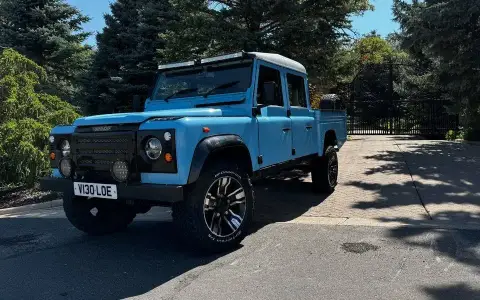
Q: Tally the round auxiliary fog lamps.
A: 2